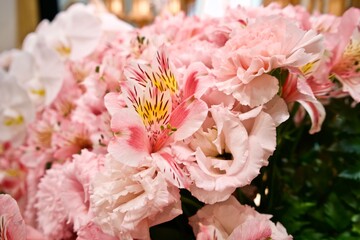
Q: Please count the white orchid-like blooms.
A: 3